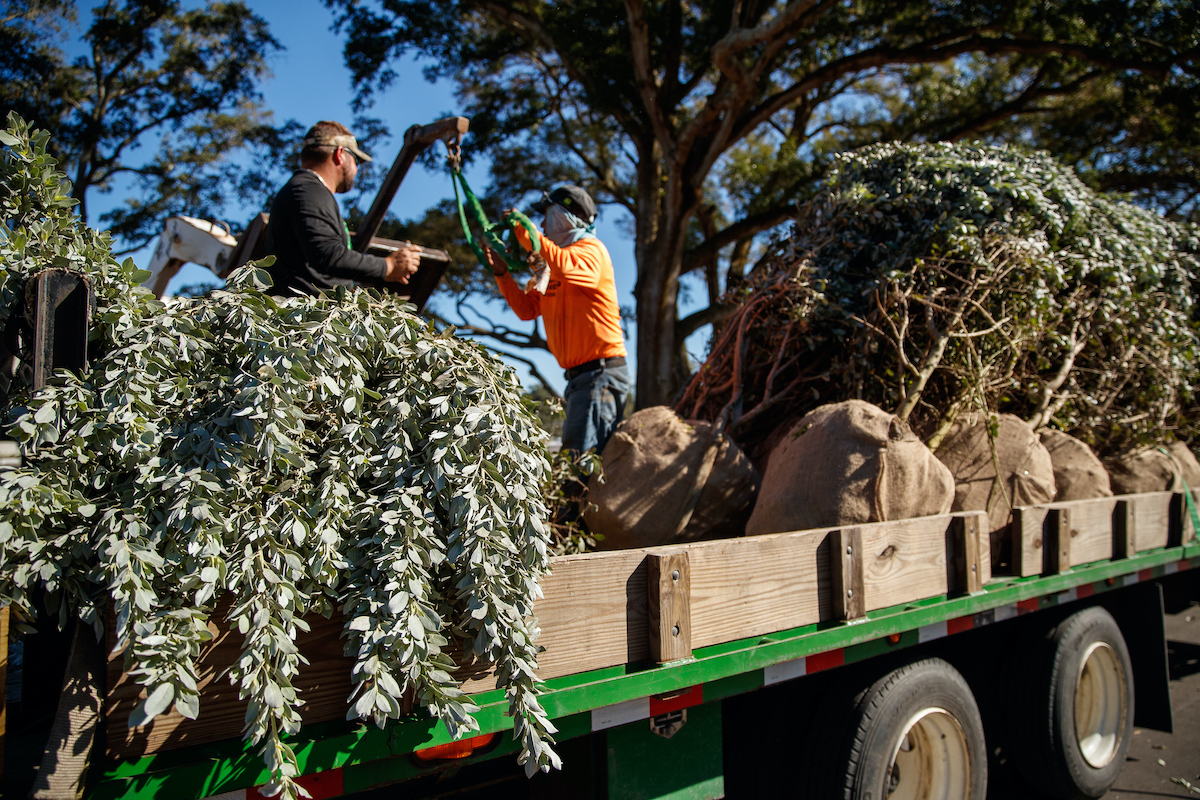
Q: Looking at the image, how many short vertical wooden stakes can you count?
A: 6